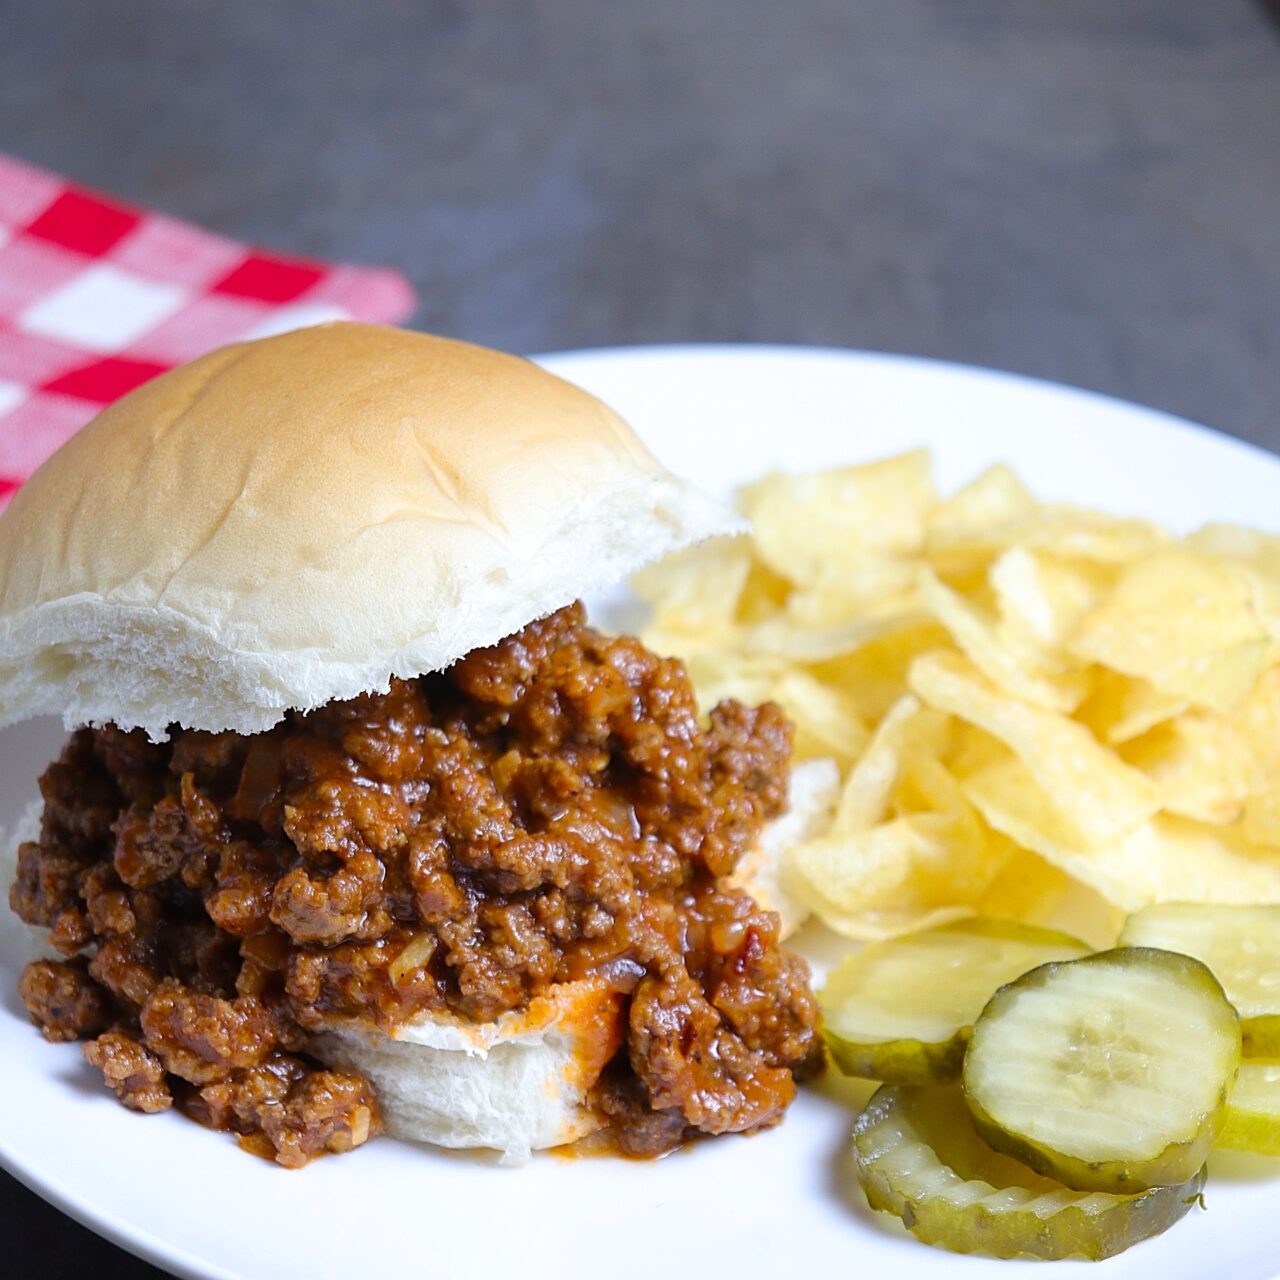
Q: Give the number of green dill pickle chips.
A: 5